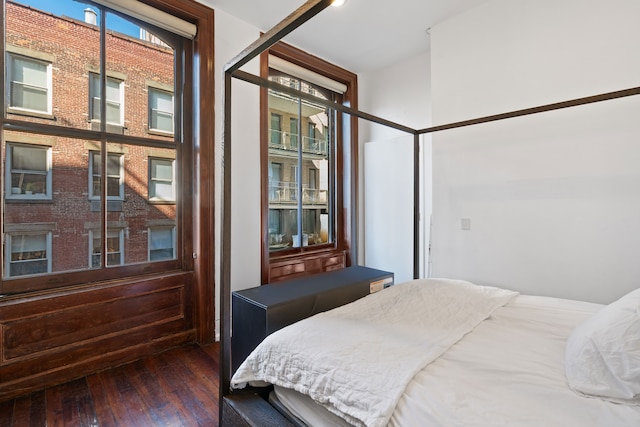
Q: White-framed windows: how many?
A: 9